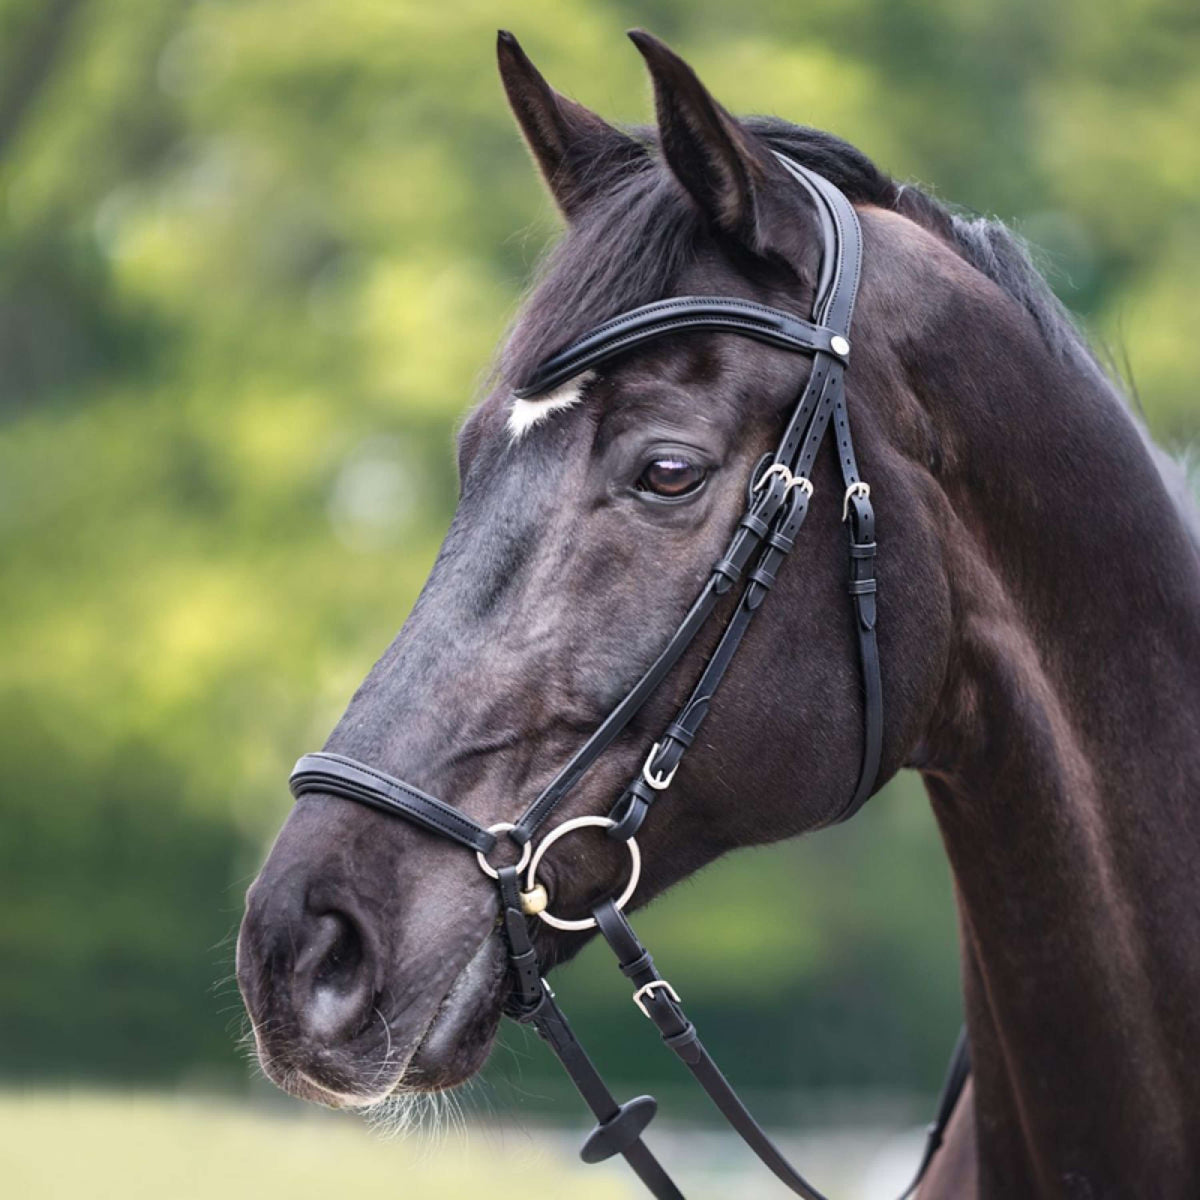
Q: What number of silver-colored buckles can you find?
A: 5